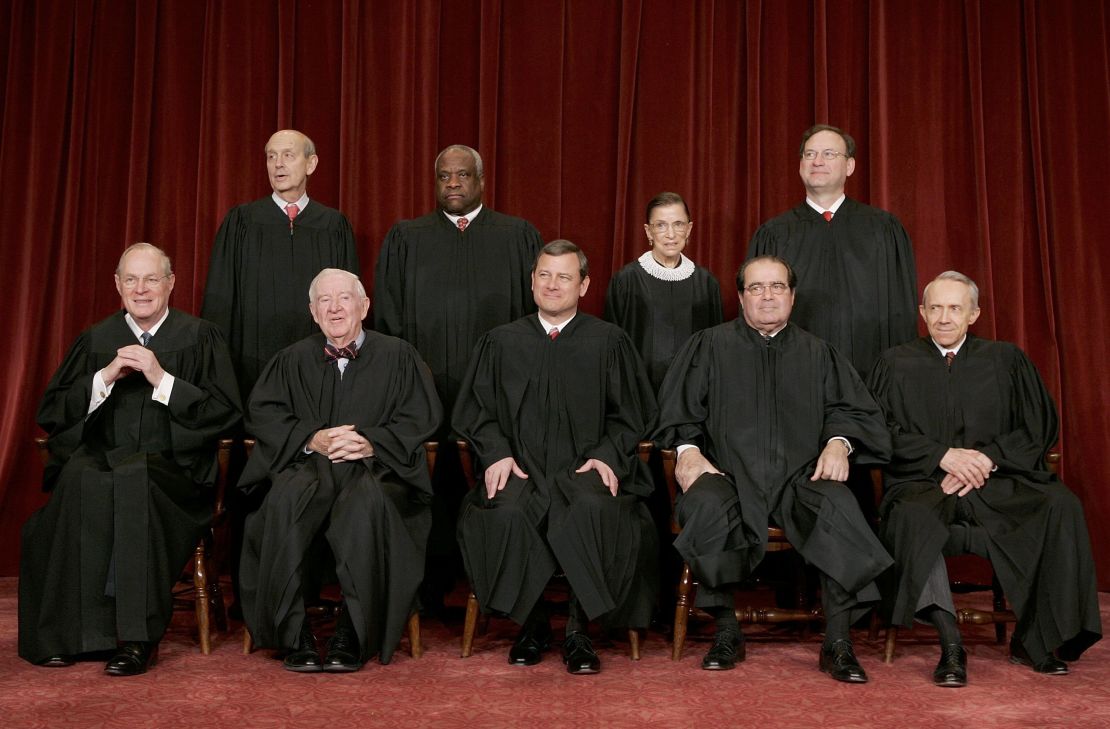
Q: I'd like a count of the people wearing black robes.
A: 9